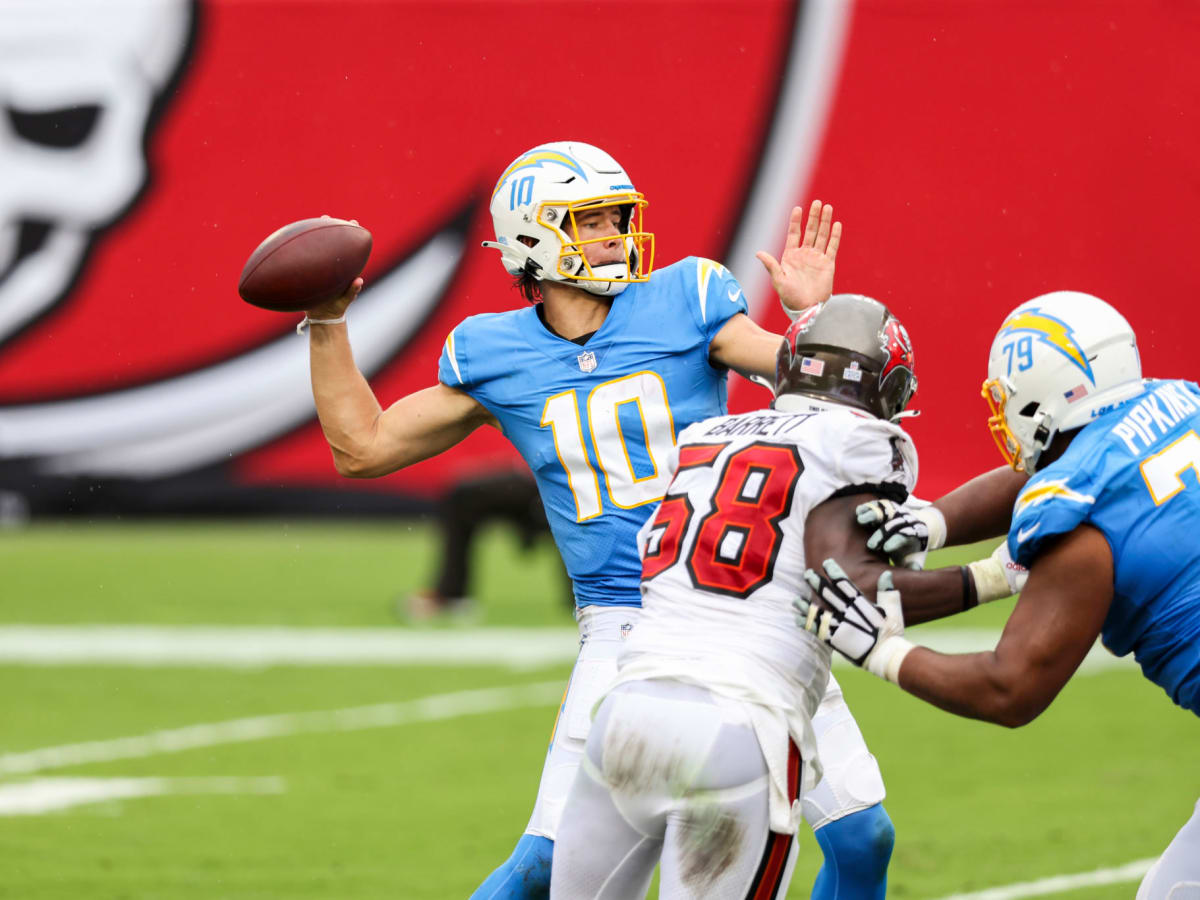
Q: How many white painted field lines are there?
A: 4